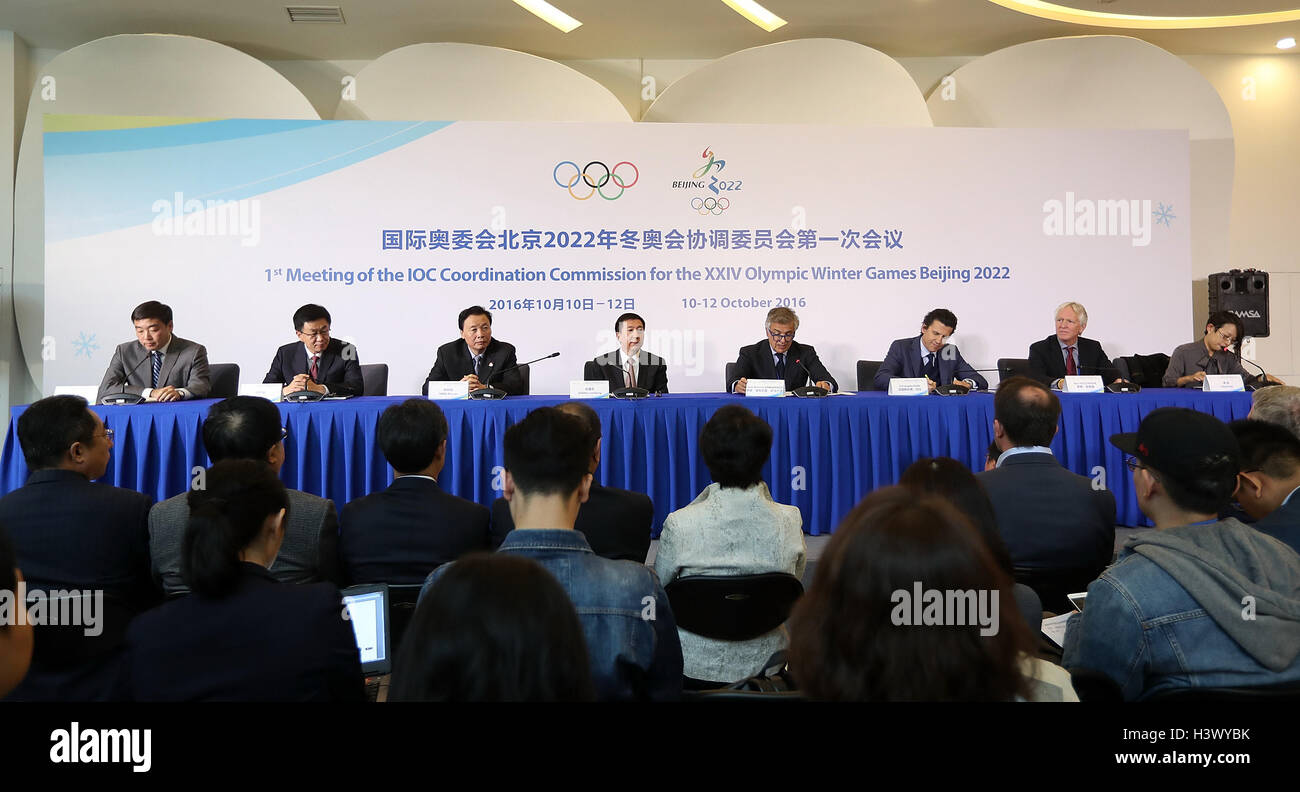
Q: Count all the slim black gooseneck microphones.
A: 8